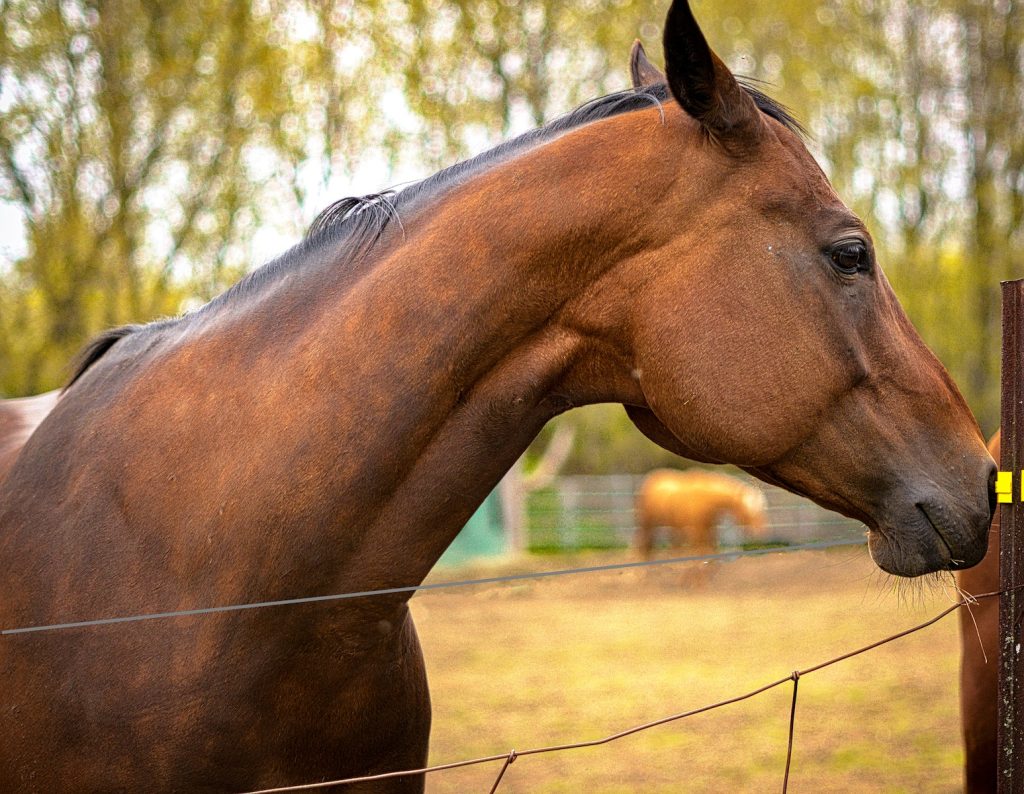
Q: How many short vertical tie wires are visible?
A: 2